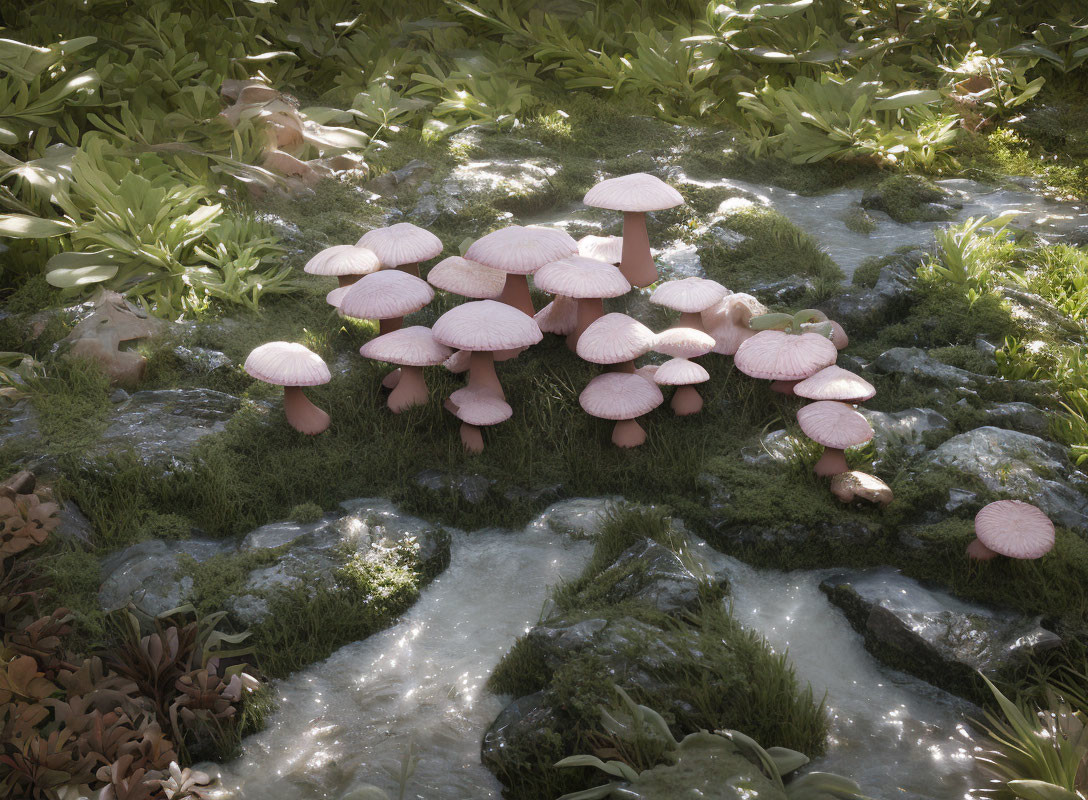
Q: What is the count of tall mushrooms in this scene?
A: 1